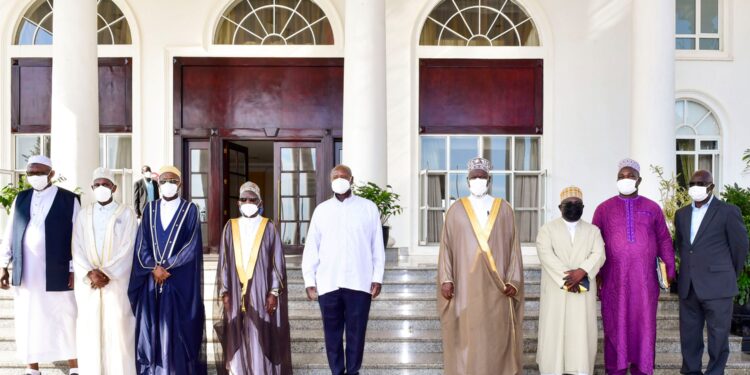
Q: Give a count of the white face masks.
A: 9